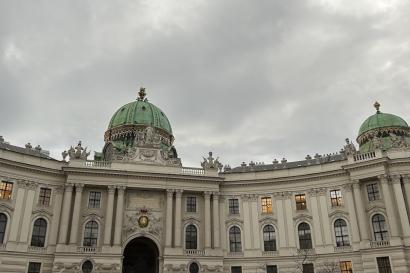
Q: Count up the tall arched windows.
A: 9